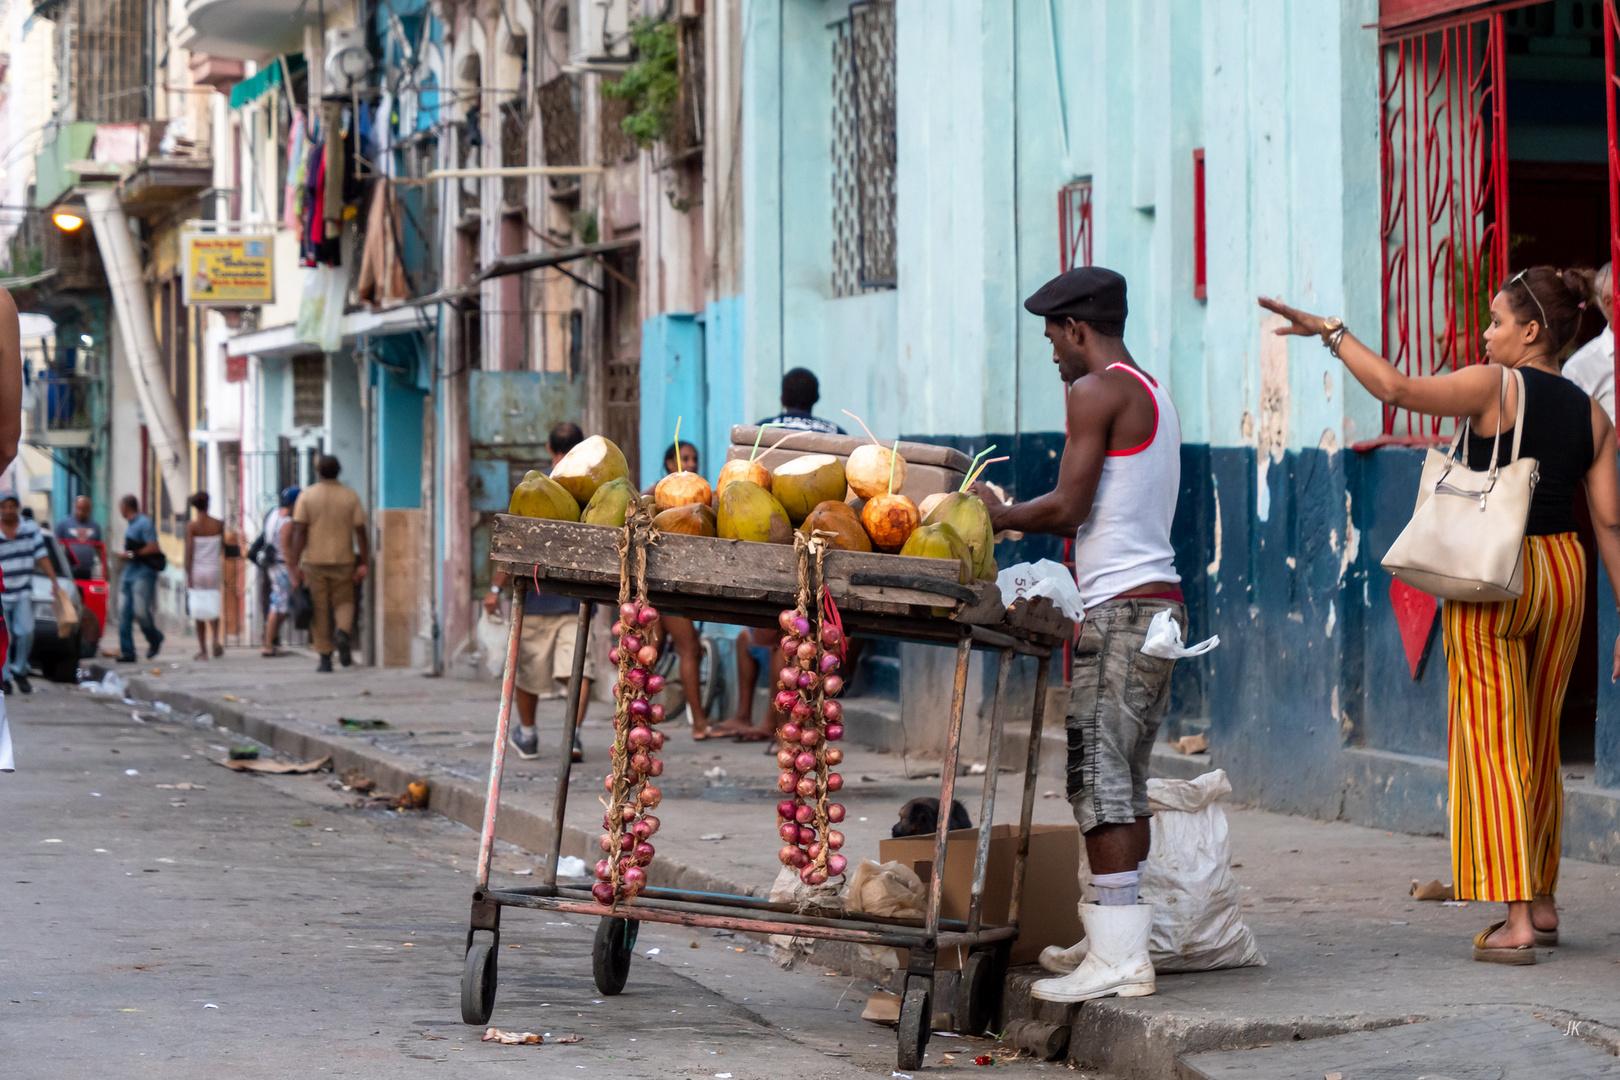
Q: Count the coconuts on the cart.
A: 14